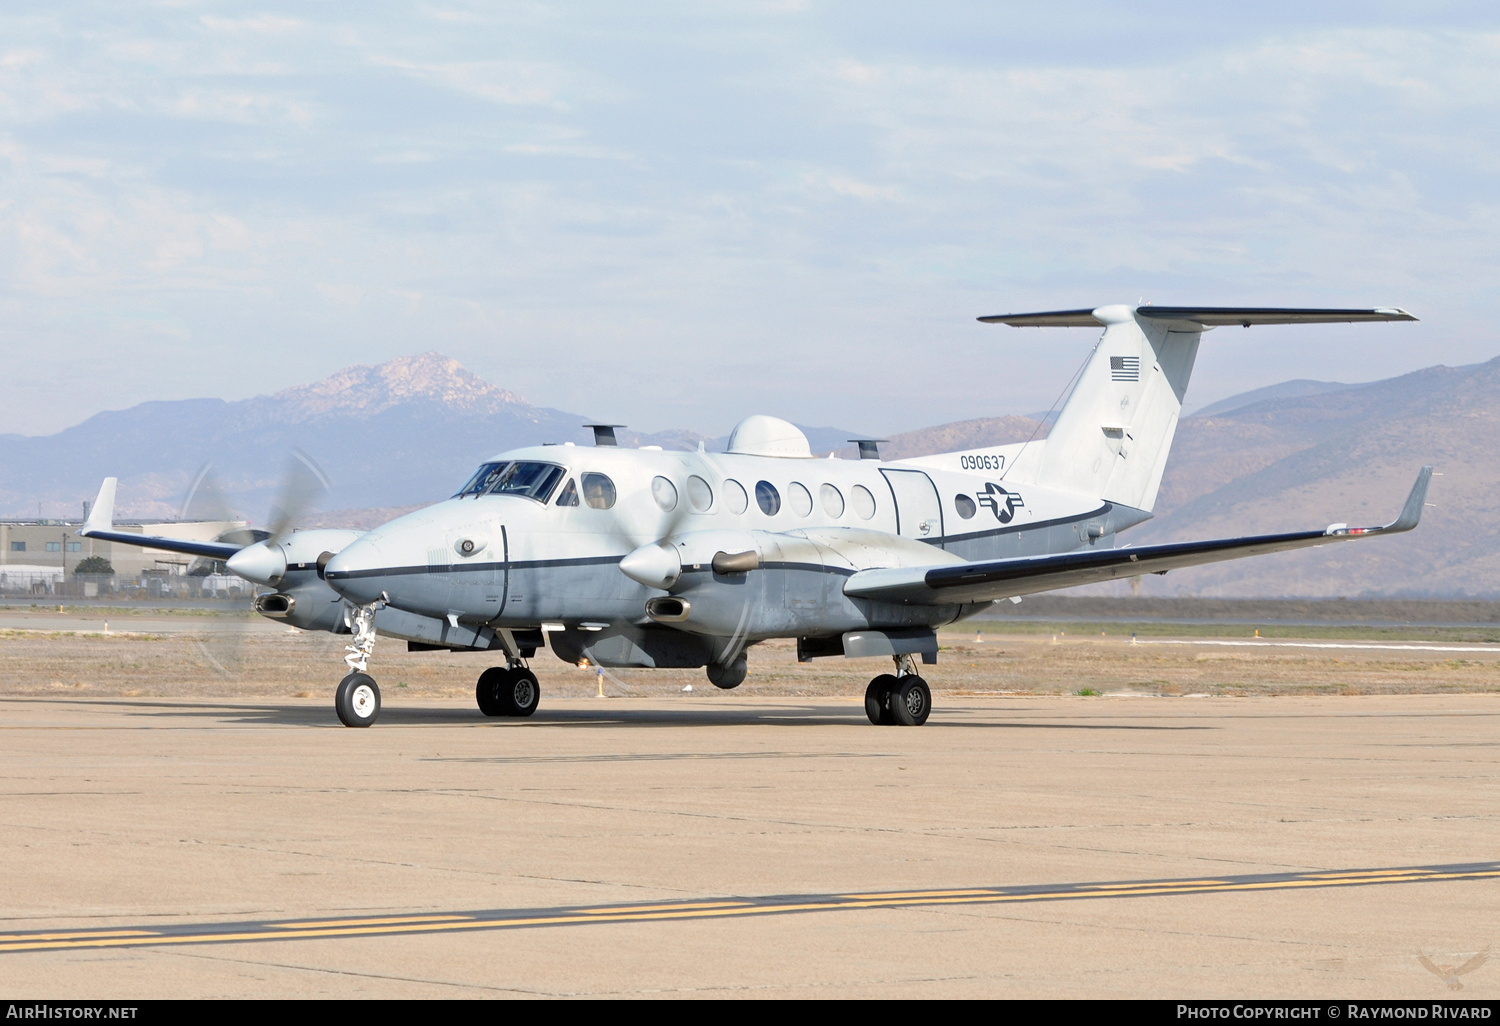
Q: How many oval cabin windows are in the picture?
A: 8